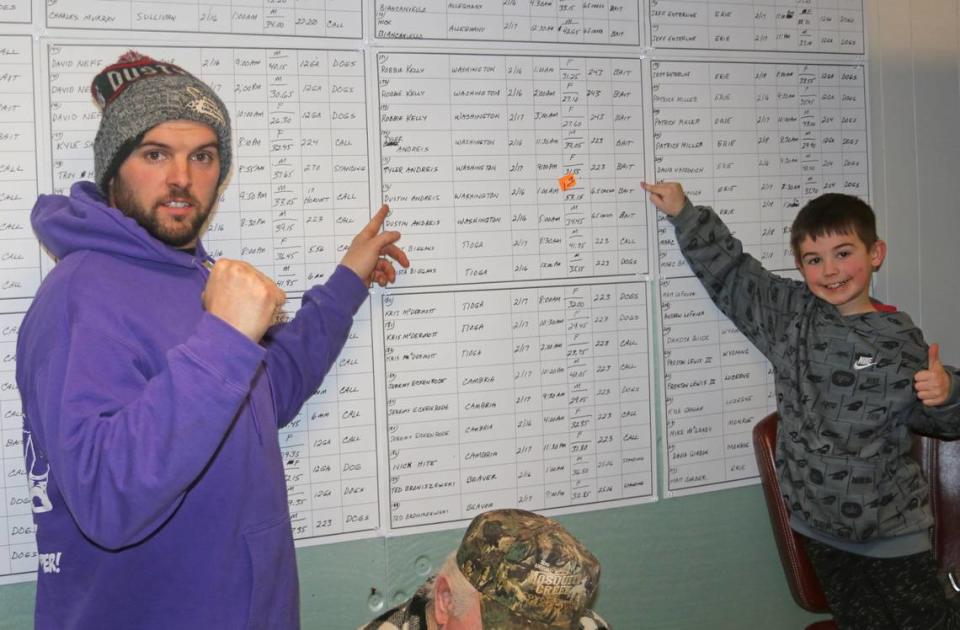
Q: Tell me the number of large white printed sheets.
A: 12